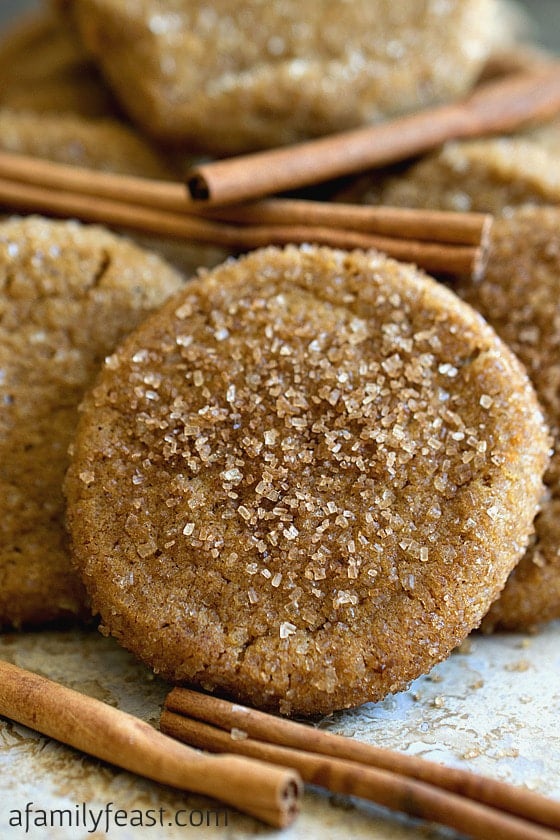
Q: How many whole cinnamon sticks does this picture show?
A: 4